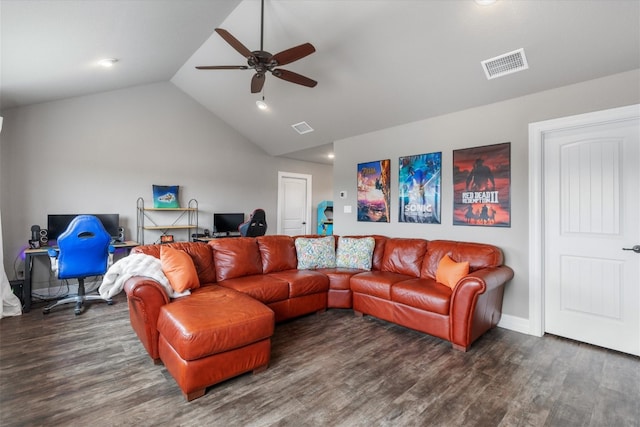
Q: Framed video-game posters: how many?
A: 3